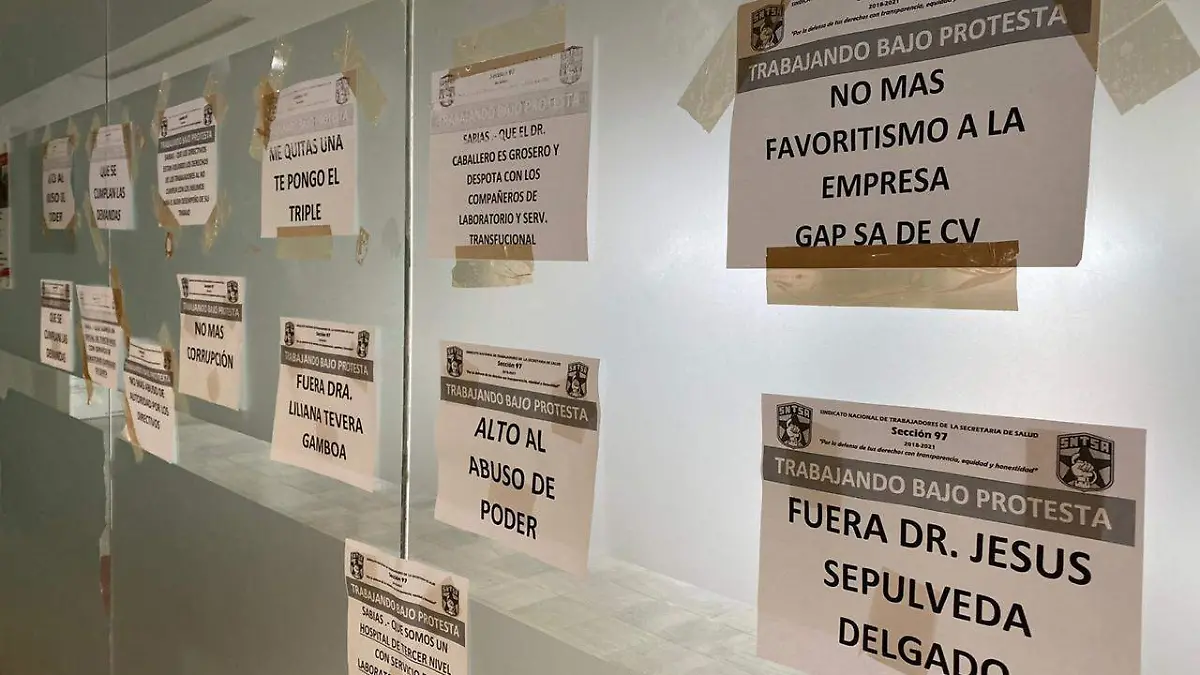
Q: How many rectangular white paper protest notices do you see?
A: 14